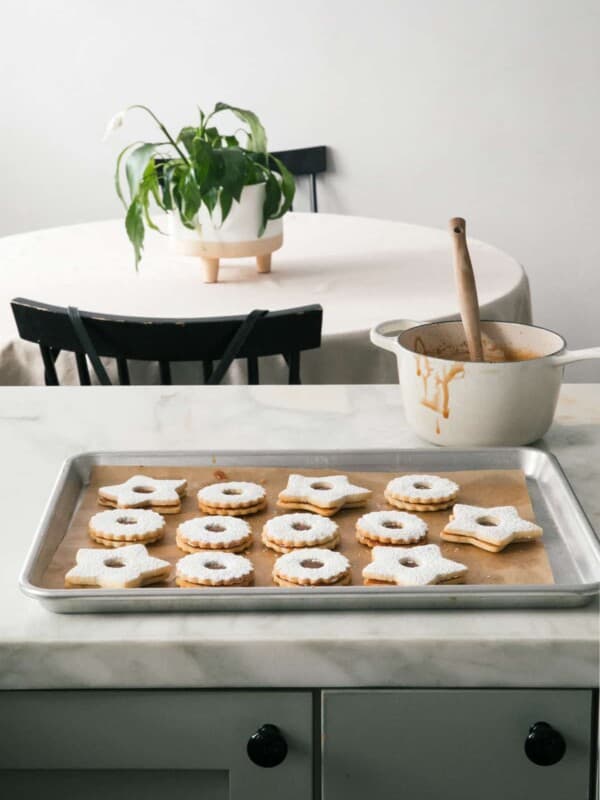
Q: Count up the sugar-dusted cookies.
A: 13